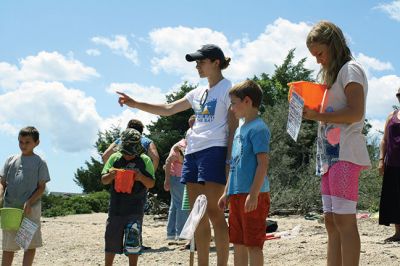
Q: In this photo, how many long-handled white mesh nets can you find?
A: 1